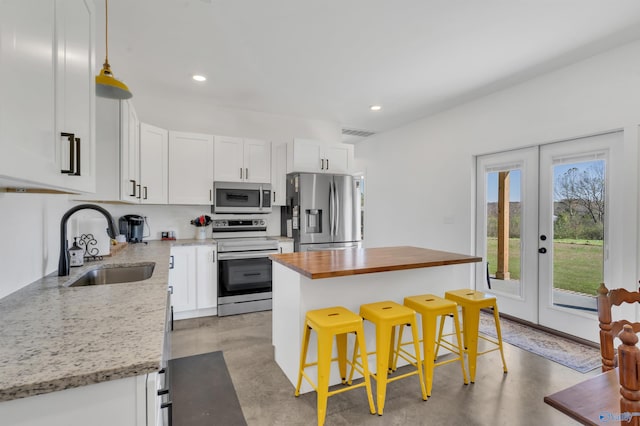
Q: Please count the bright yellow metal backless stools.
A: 4